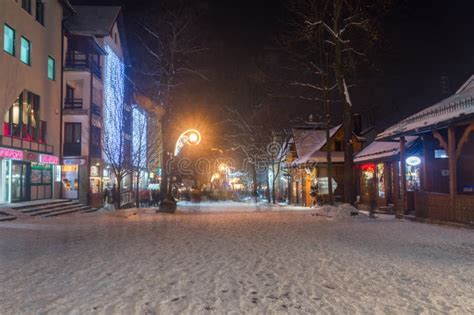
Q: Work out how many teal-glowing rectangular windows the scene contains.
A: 3